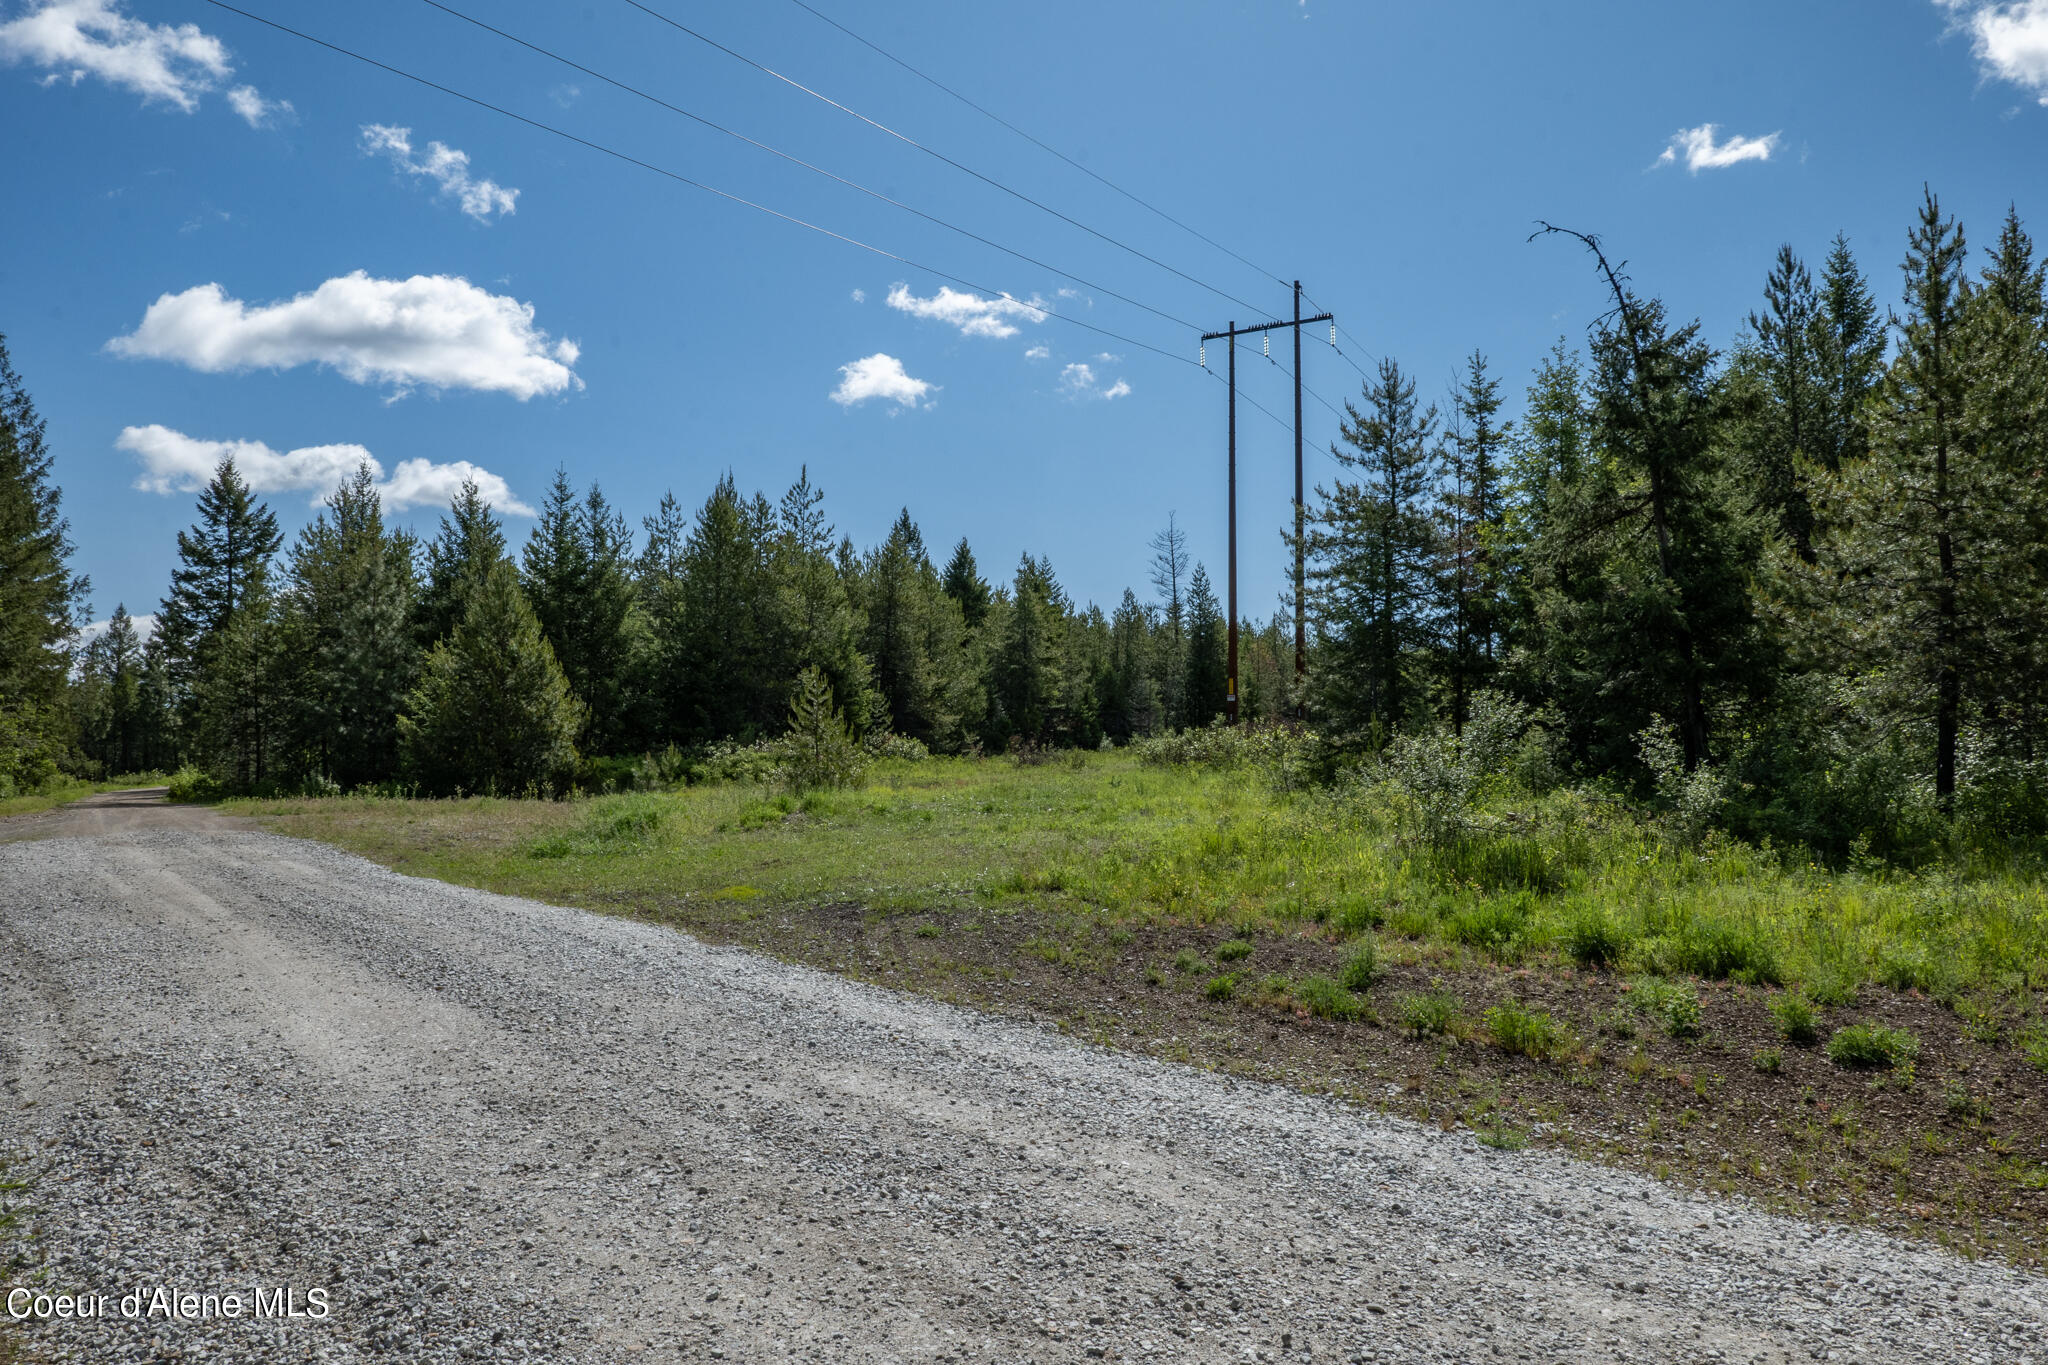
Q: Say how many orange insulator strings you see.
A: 0